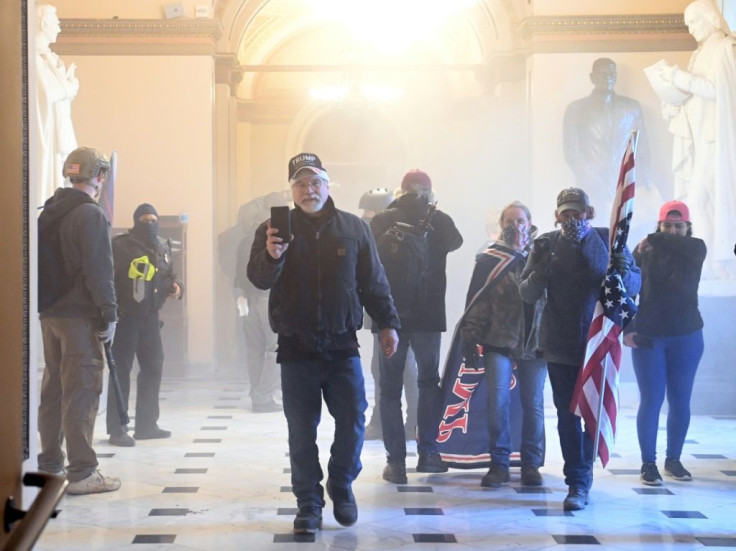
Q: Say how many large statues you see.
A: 3